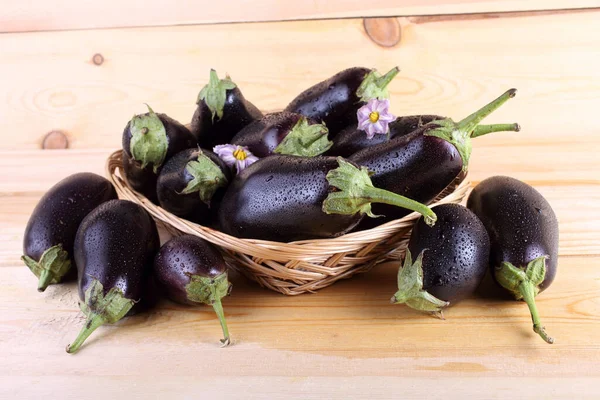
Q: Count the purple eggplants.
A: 13